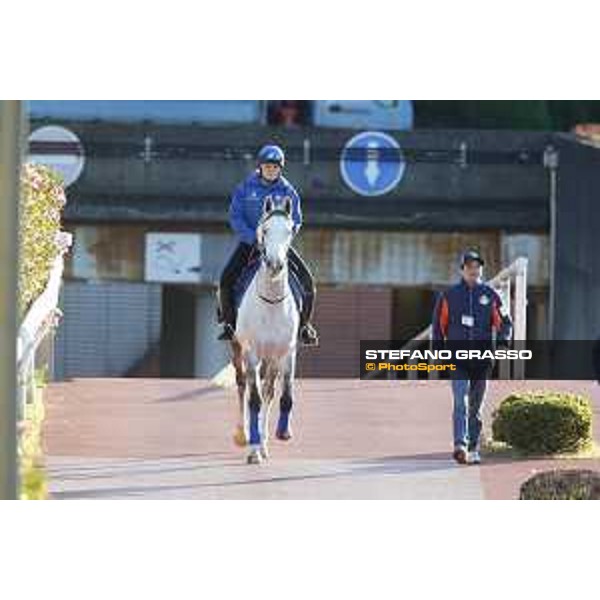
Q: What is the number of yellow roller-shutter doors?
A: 0